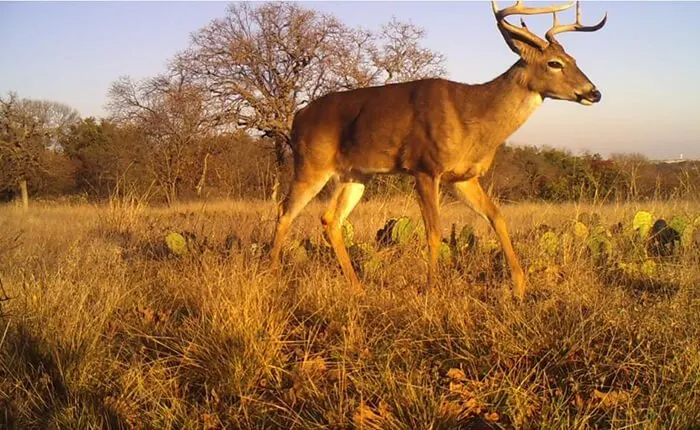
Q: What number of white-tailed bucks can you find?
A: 1